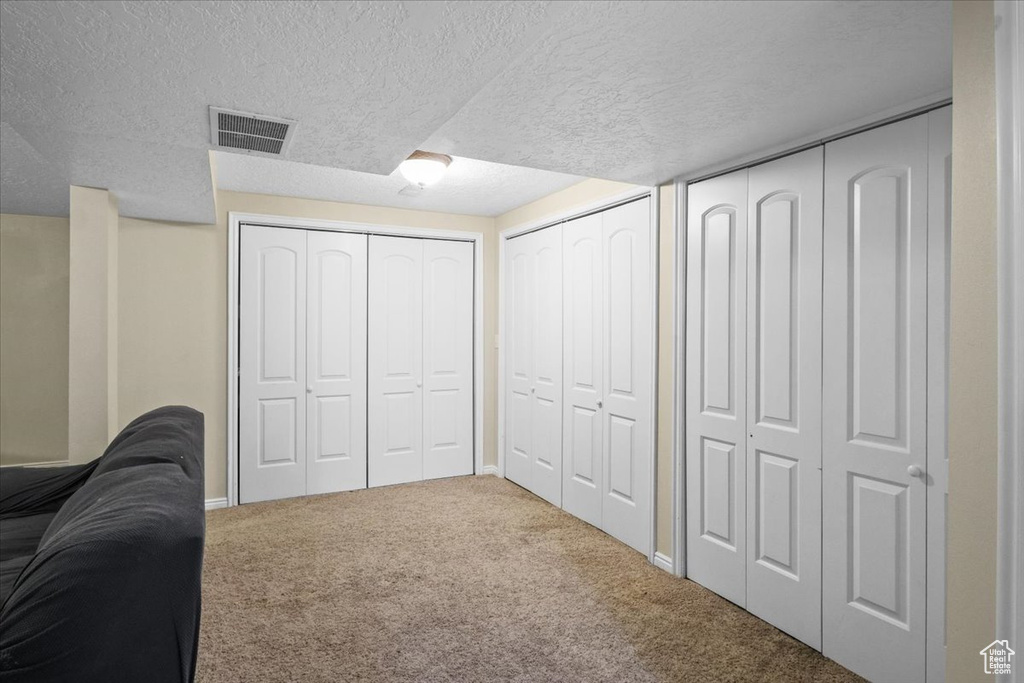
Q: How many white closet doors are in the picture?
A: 12